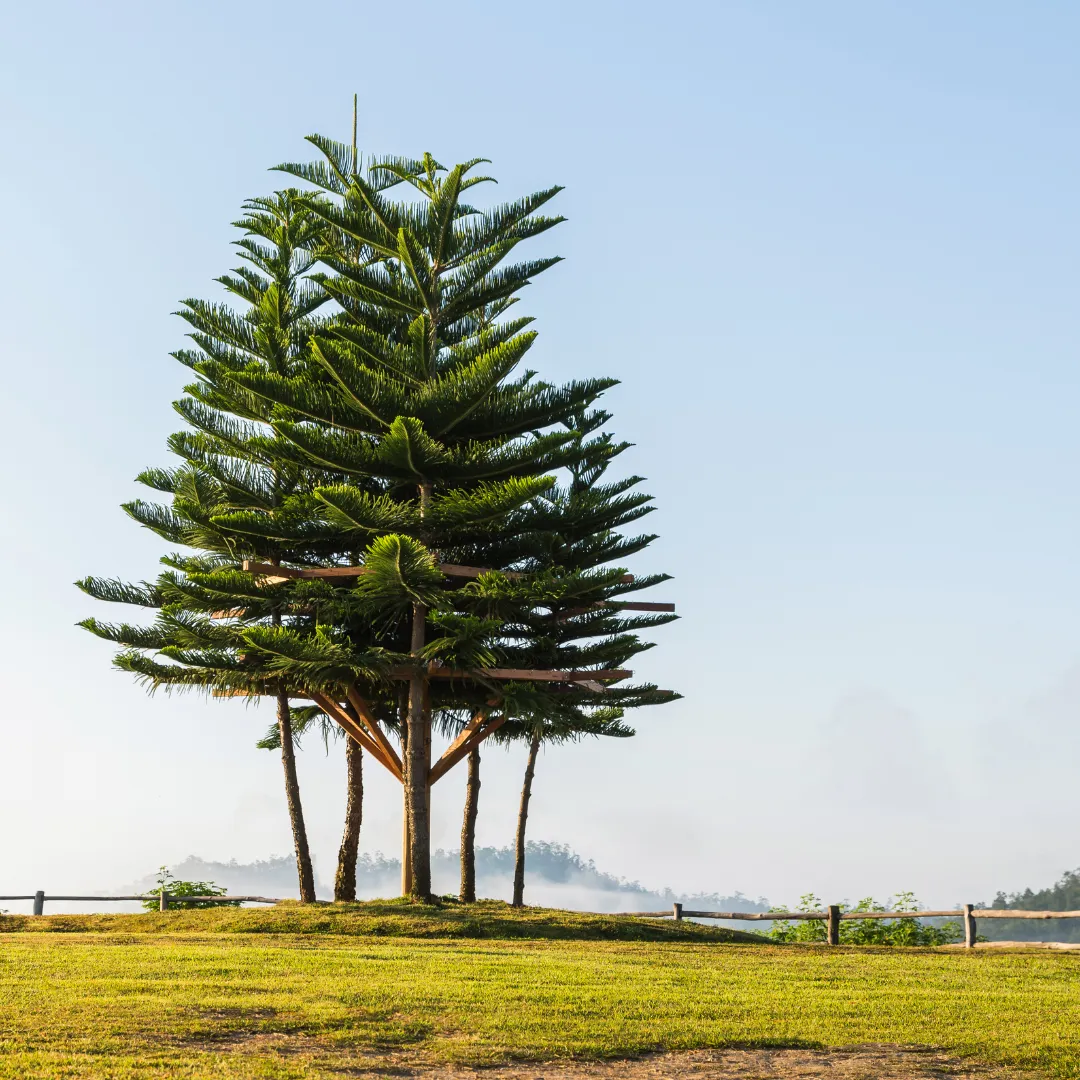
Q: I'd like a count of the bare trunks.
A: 5